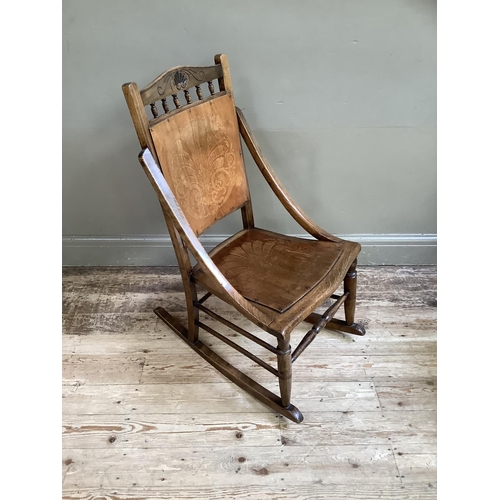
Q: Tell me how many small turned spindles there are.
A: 6